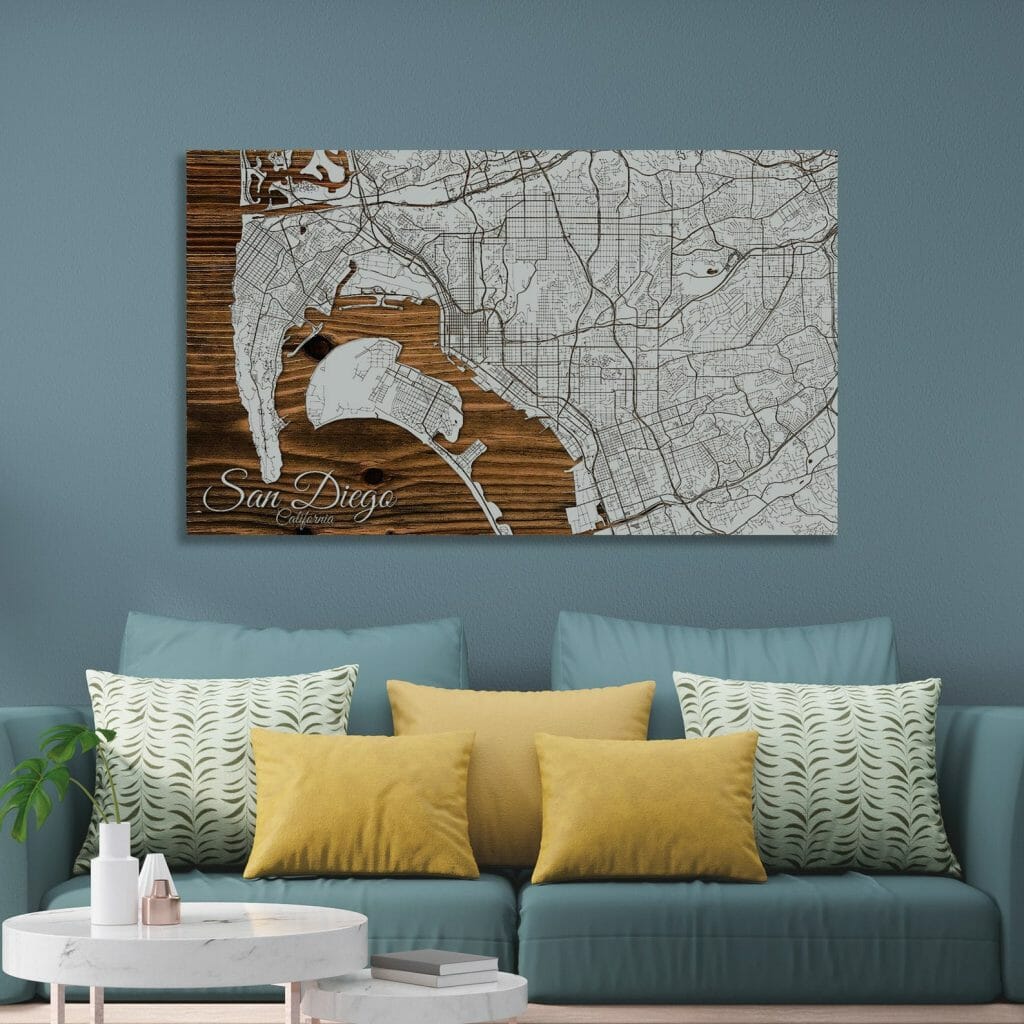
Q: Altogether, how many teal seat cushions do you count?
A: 2